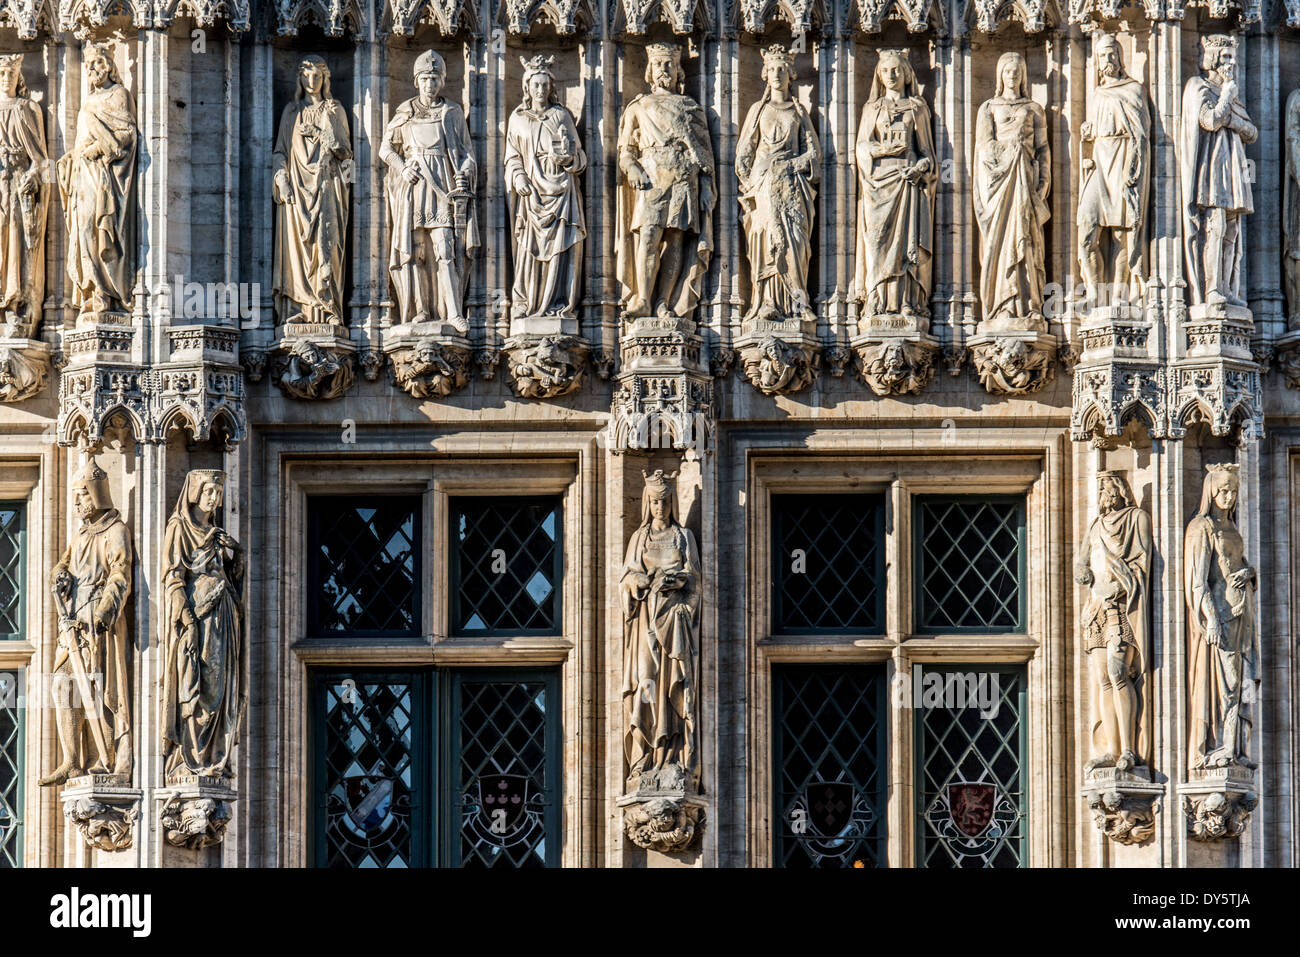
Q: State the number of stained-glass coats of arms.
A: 4